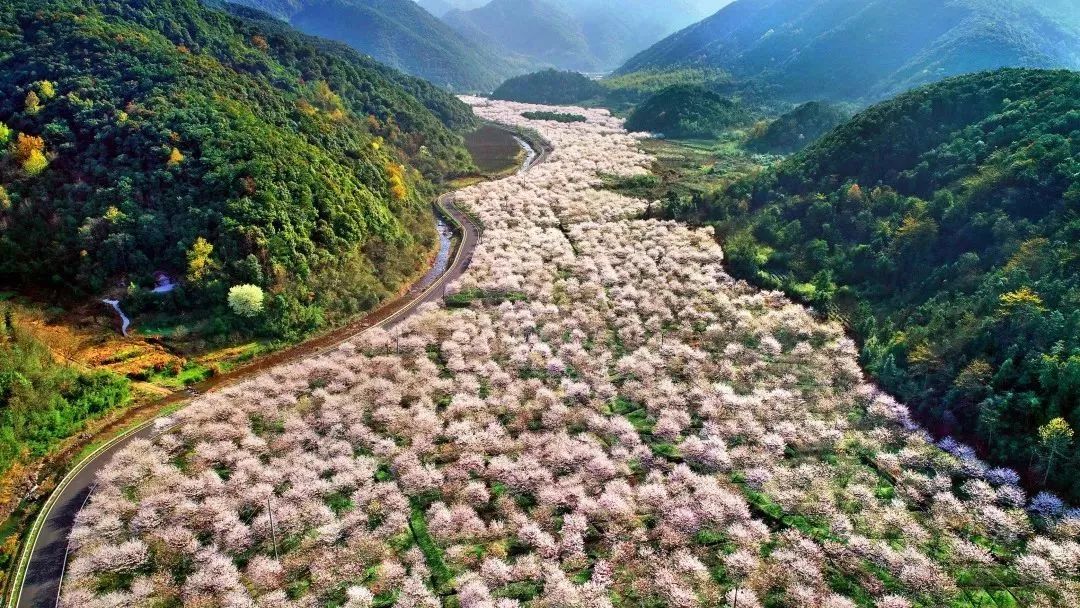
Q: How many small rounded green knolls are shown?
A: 3